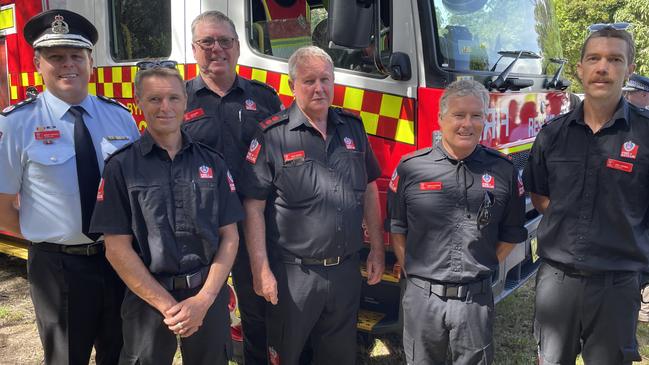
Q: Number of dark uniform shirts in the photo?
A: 5